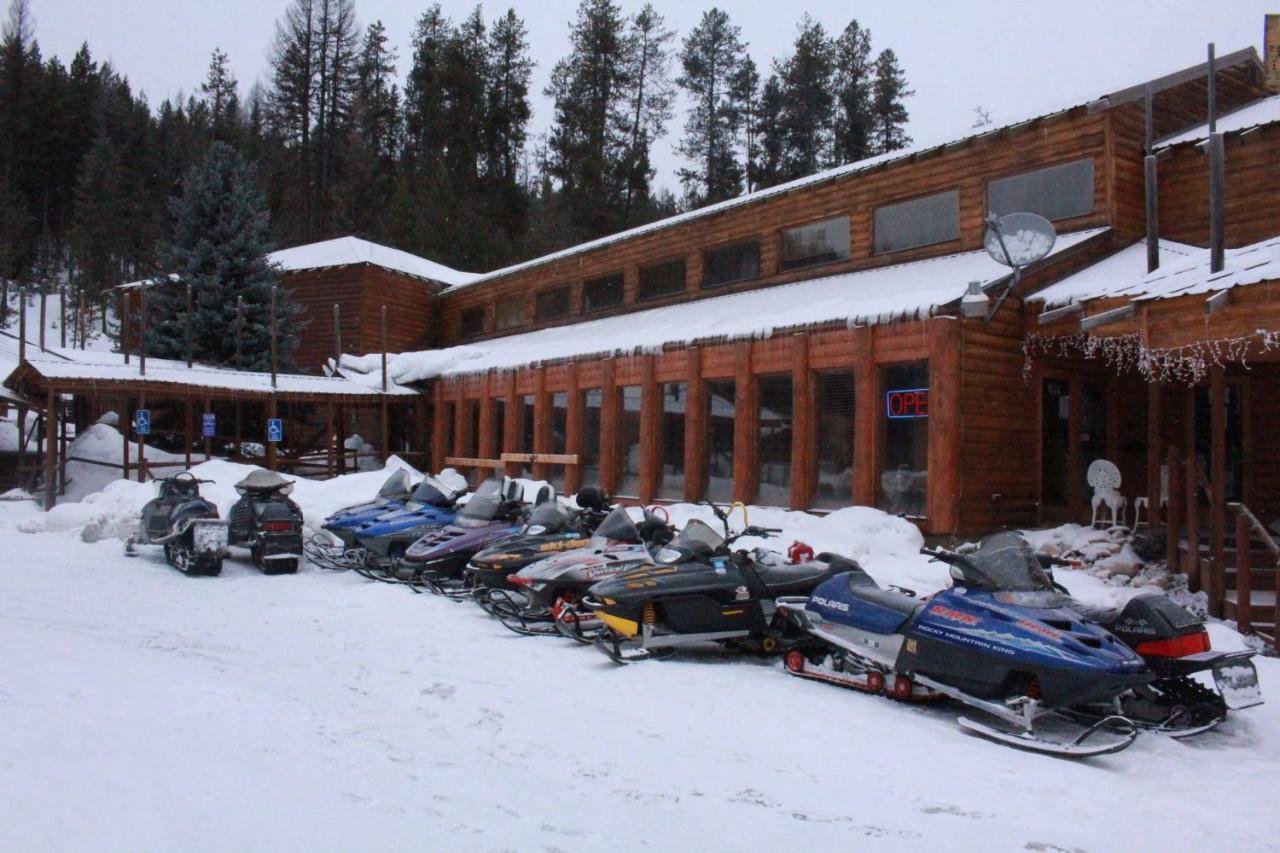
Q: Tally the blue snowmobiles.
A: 3